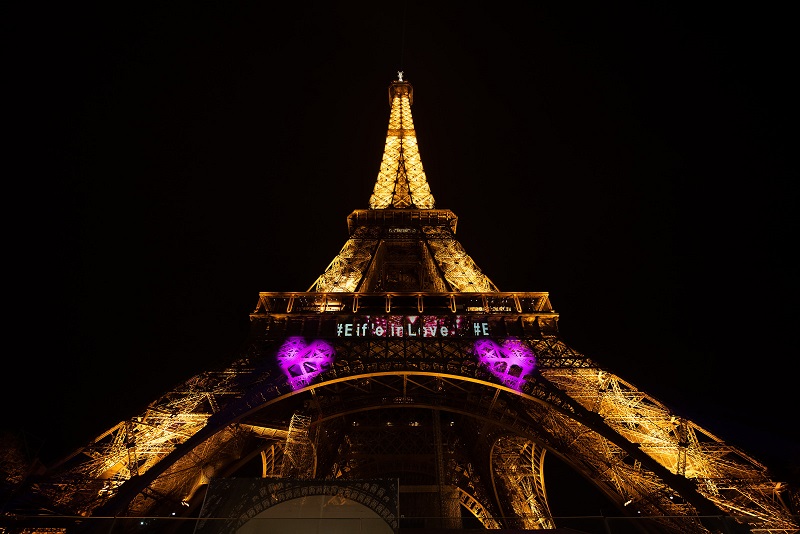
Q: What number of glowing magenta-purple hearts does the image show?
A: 2